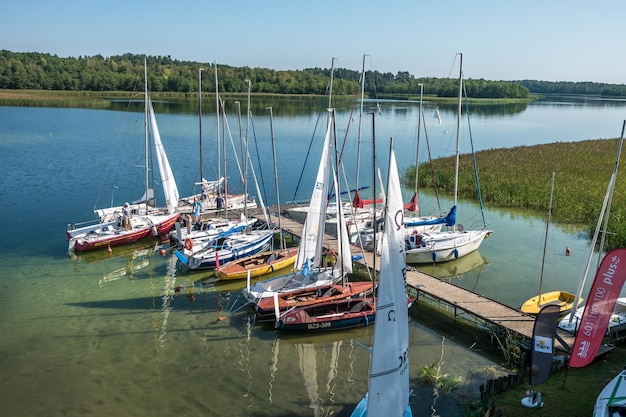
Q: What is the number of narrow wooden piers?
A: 1